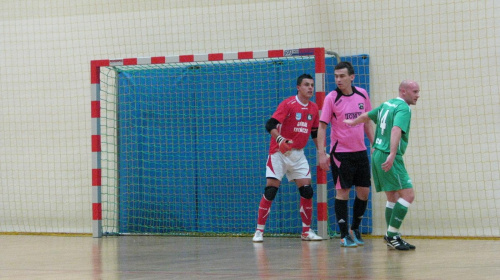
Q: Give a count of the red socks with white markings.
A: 2